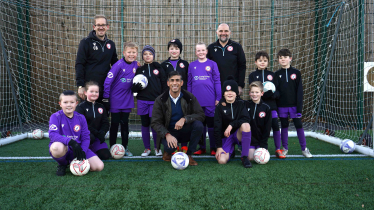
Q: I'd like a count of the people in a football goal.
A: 13